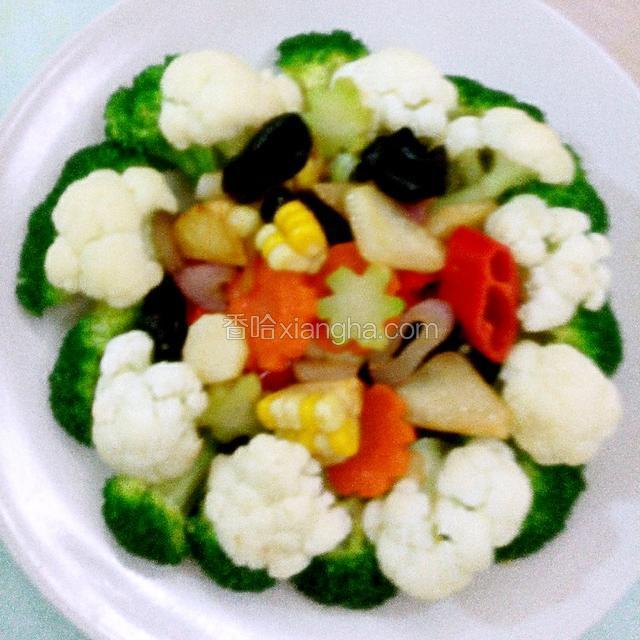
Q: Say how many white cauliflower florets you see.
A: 9